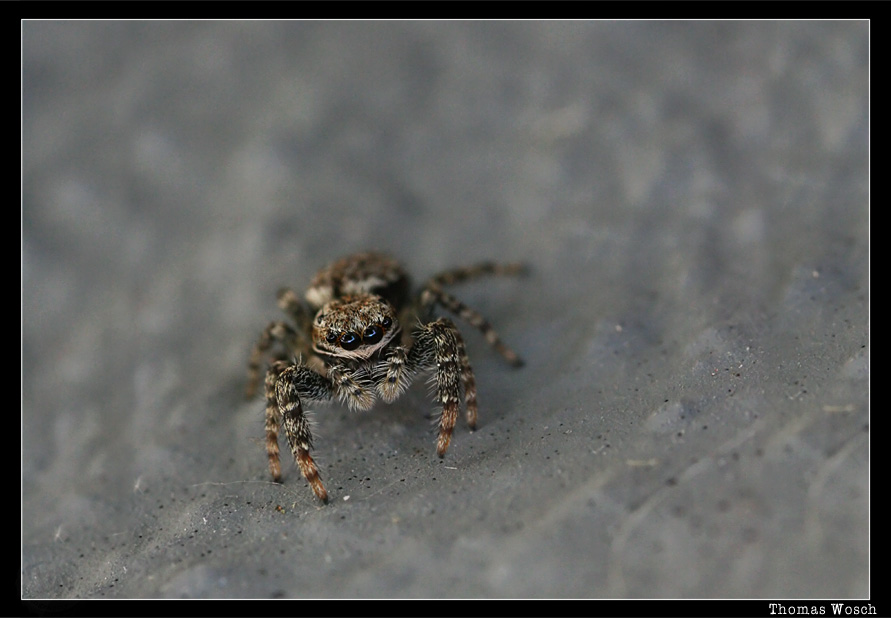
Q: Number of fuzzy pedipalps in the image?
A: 2